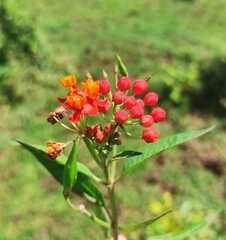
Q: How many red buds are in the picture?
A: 13